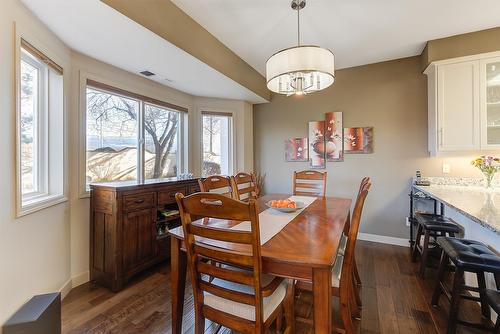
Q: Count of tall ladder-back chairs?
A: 6